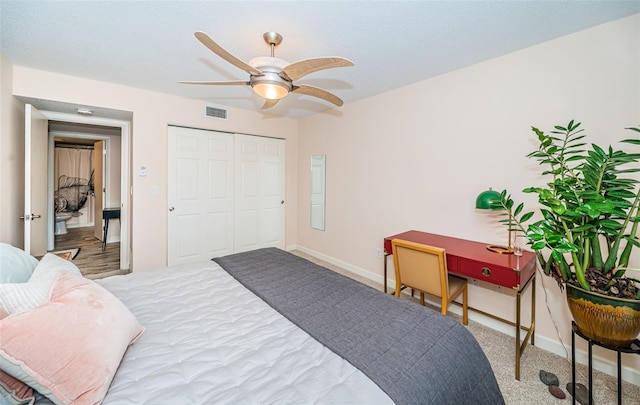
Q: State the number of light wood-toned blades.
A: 5